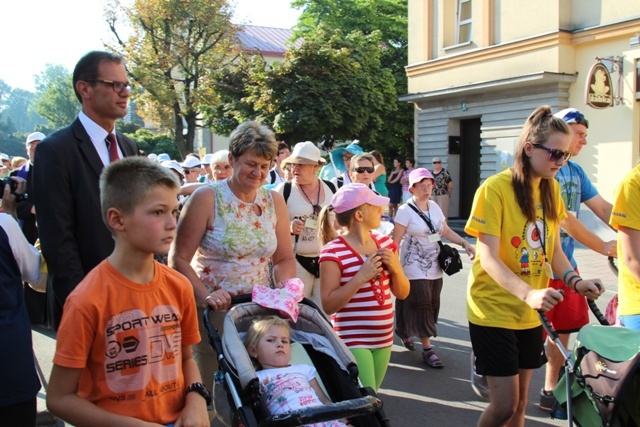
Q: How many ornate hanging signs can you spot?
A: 1